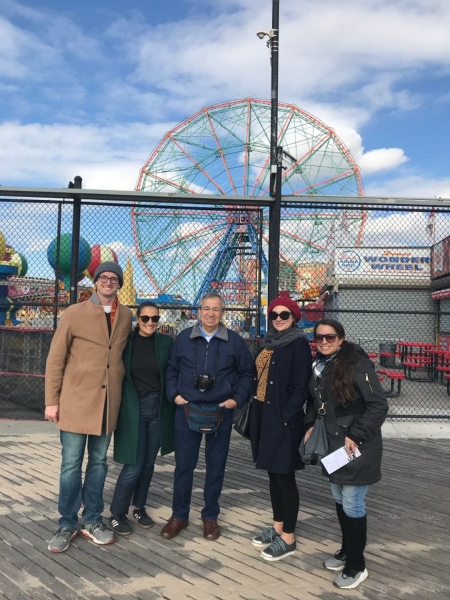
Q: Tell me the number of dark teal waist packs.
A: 1